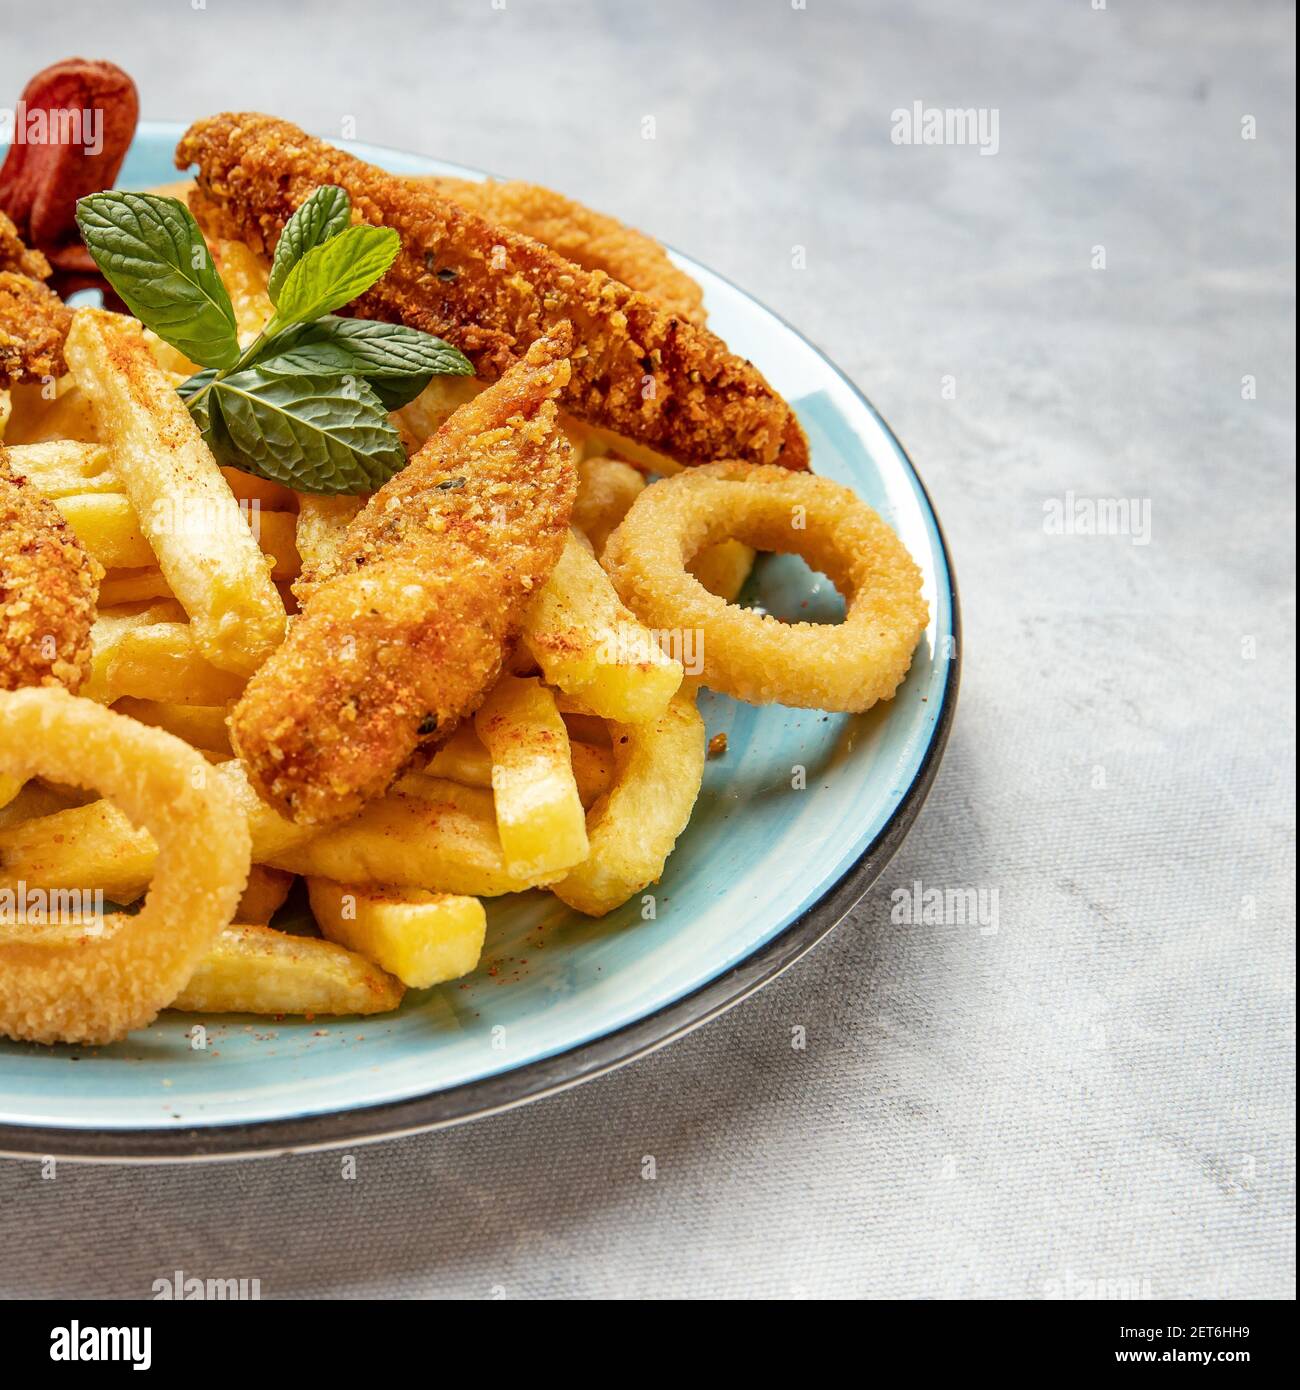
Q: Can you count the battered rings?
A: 2